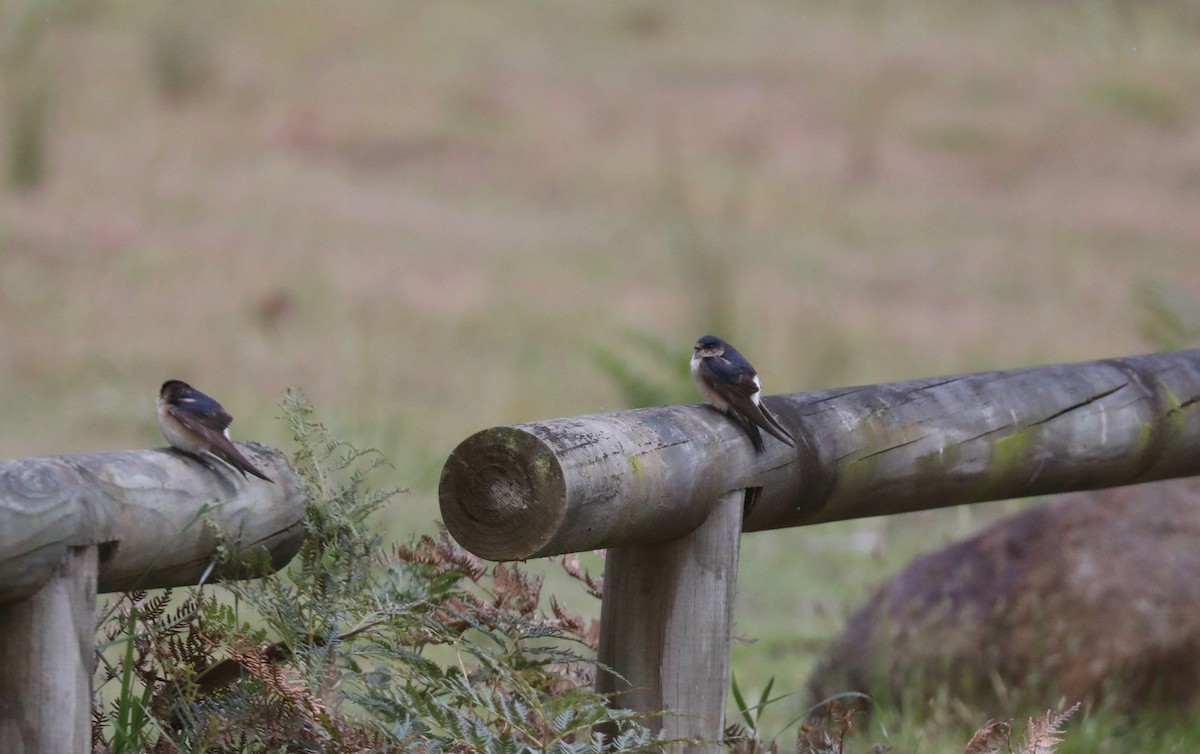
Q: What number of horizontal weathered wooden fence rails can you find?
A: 2